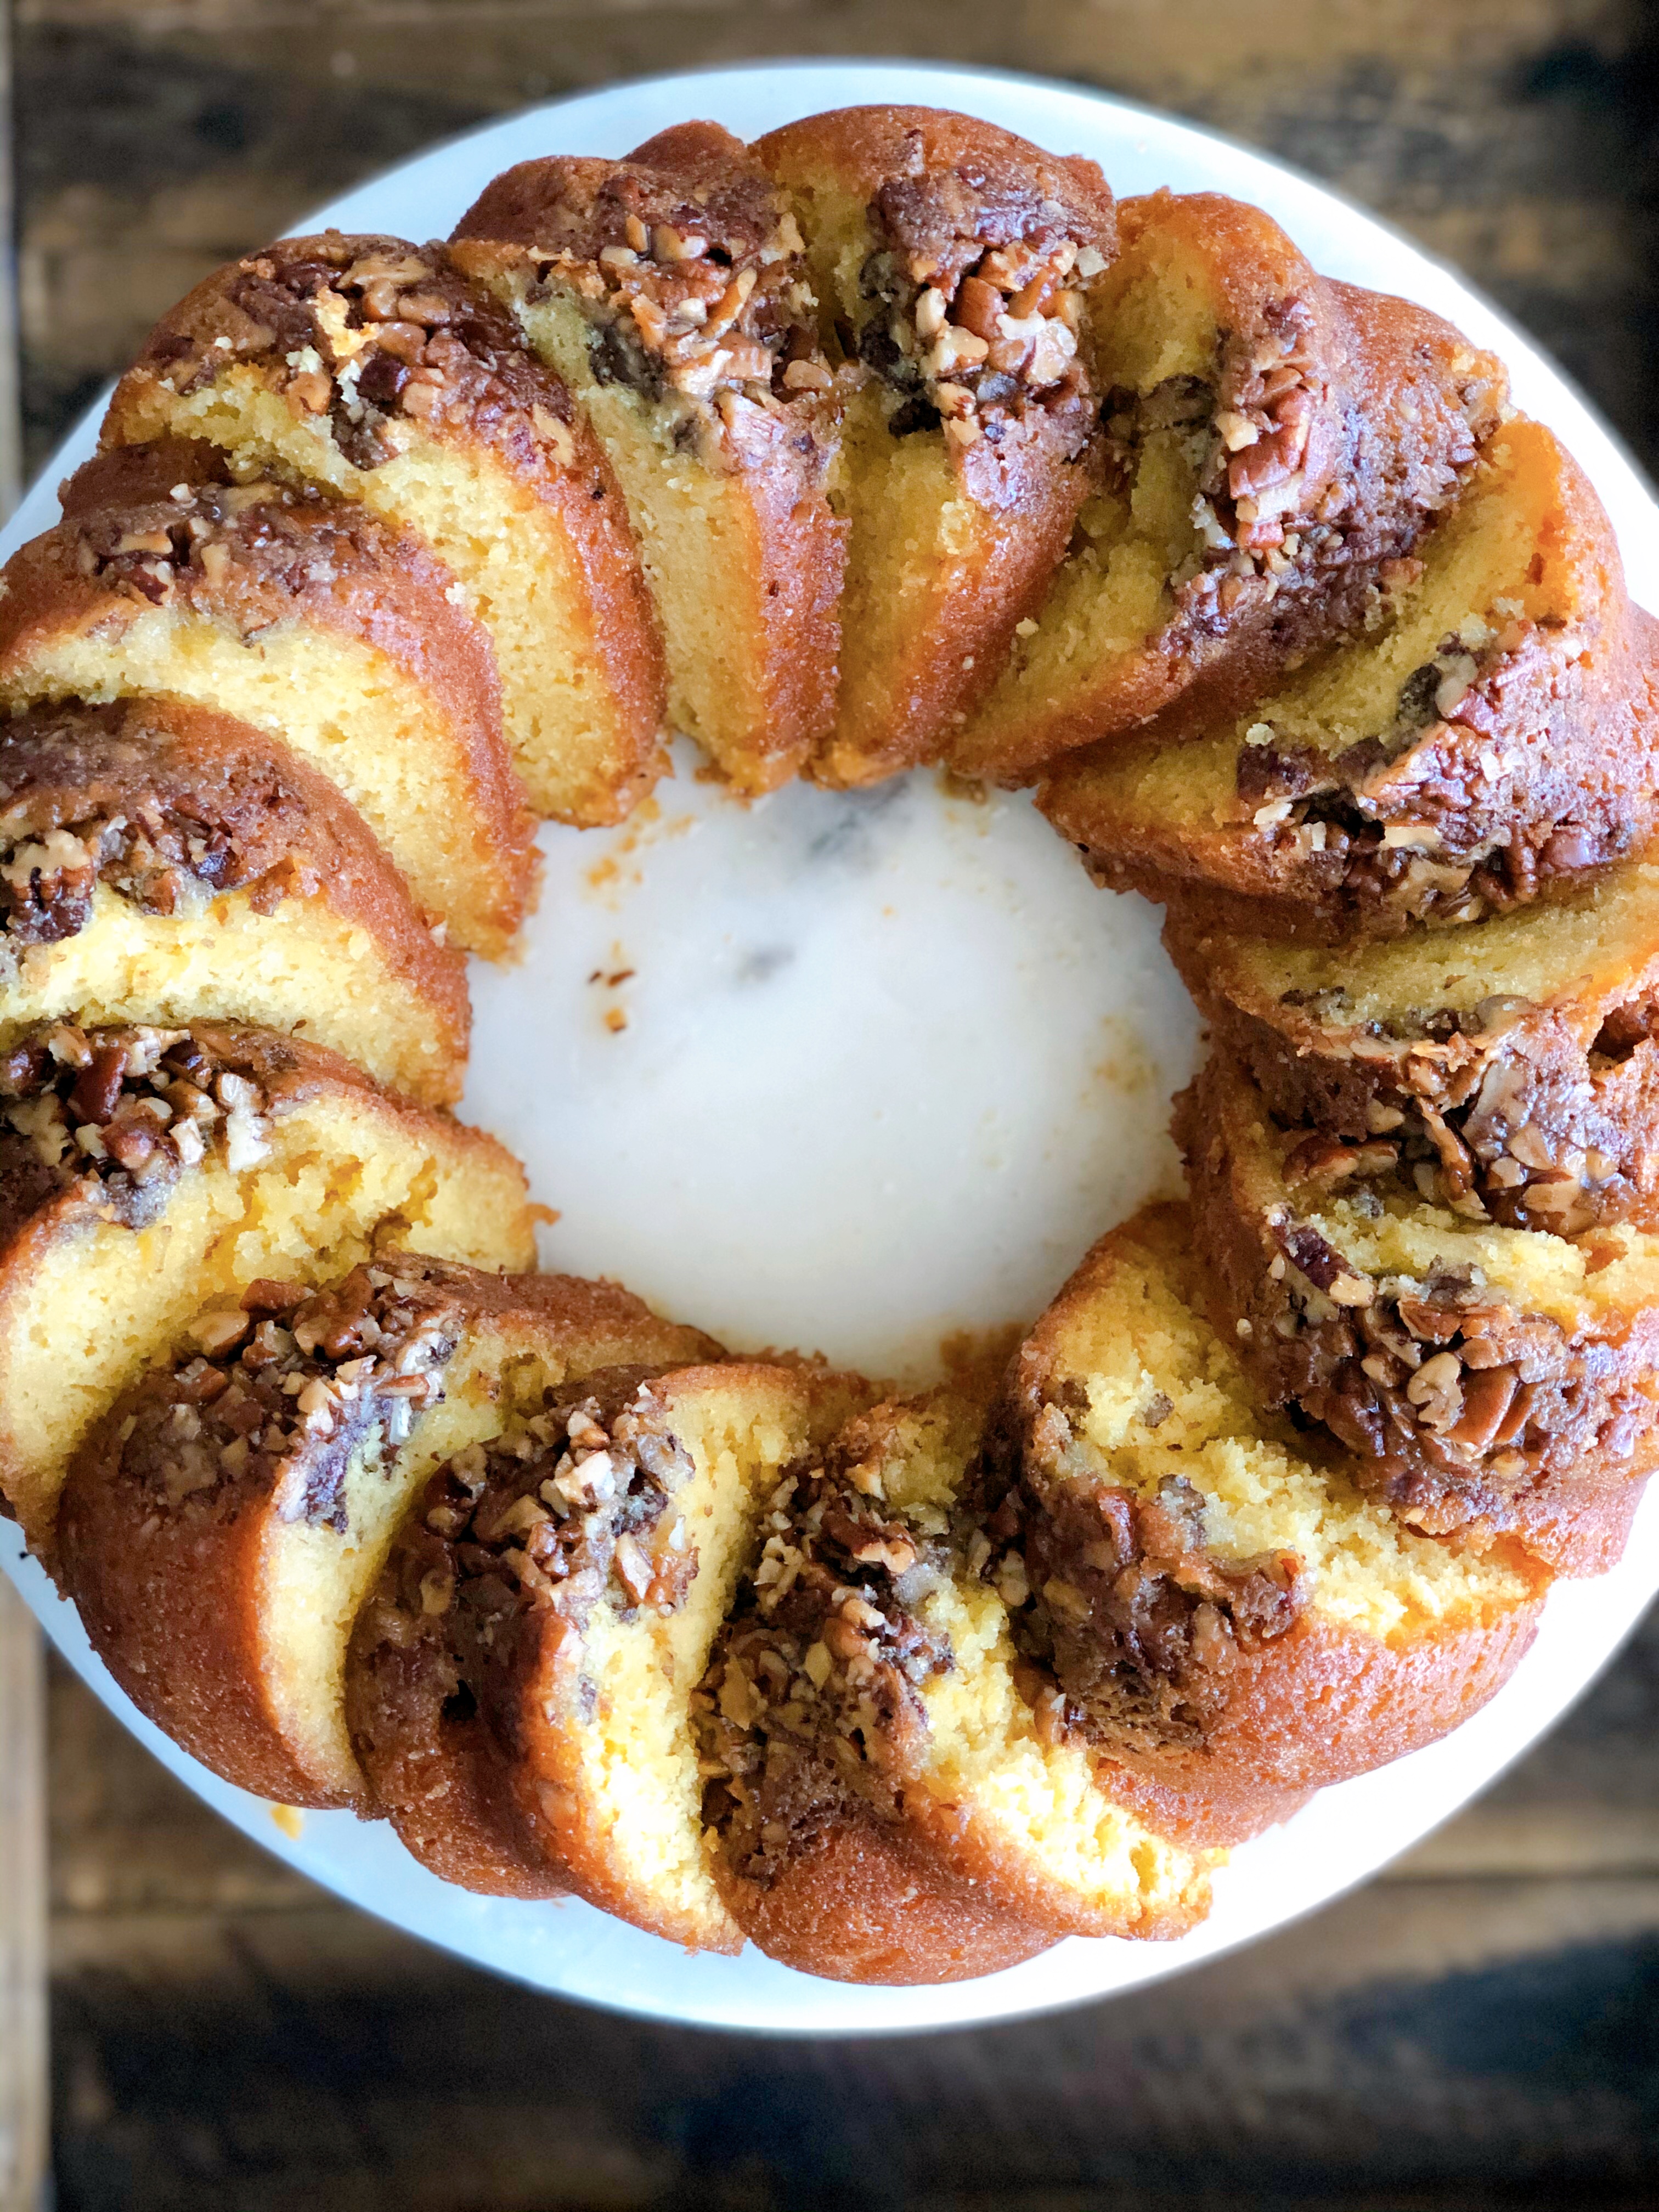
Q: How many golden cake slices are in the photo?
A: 14